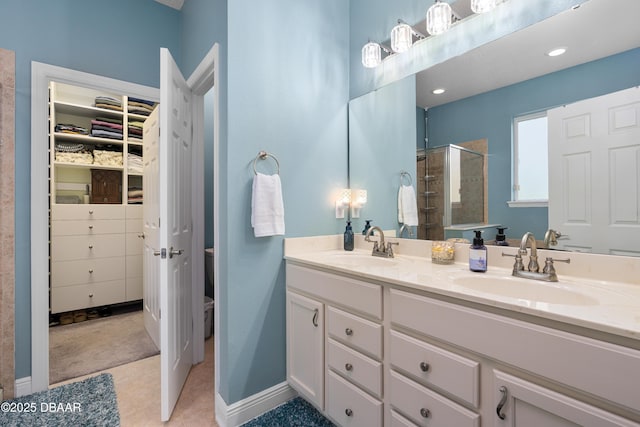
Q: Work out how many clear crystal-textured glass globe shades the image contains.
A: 4